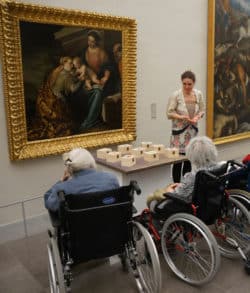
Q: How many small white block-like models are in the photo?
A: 9